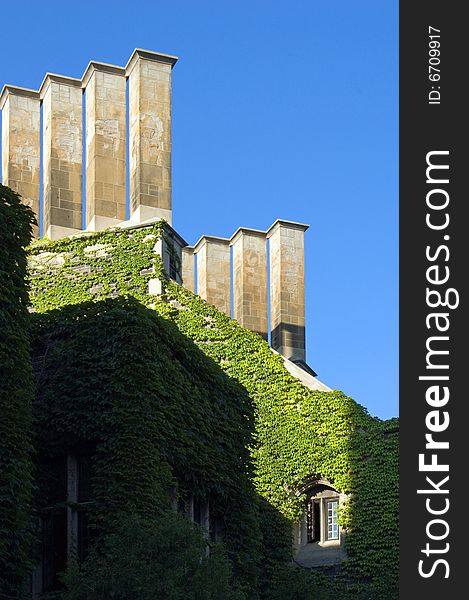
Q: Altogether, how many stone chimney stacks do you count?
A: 8